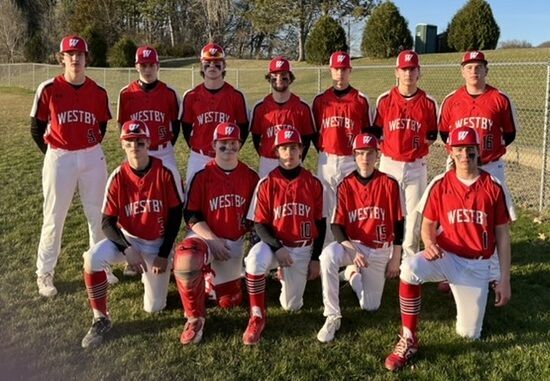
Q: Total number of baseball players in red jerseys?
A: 12